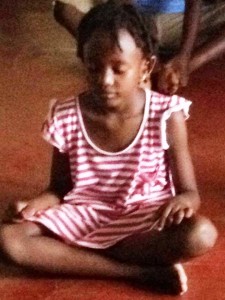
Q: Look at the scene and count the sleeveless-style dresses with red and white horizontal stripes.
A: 1